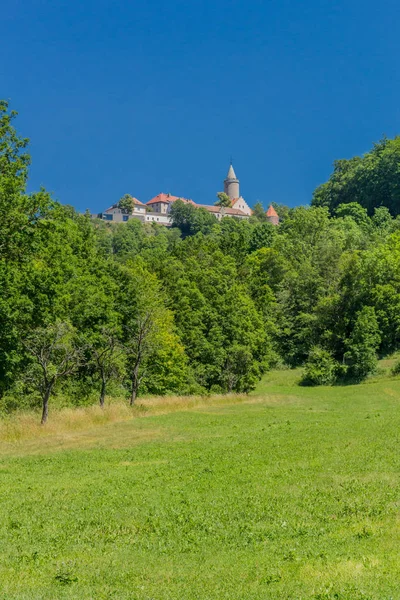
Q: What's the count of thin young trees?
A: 3